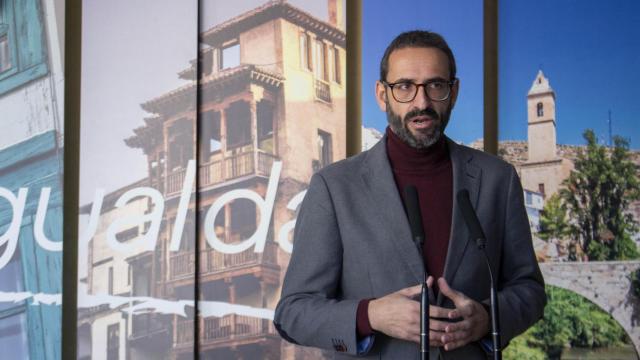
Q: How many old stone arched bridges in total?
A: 1